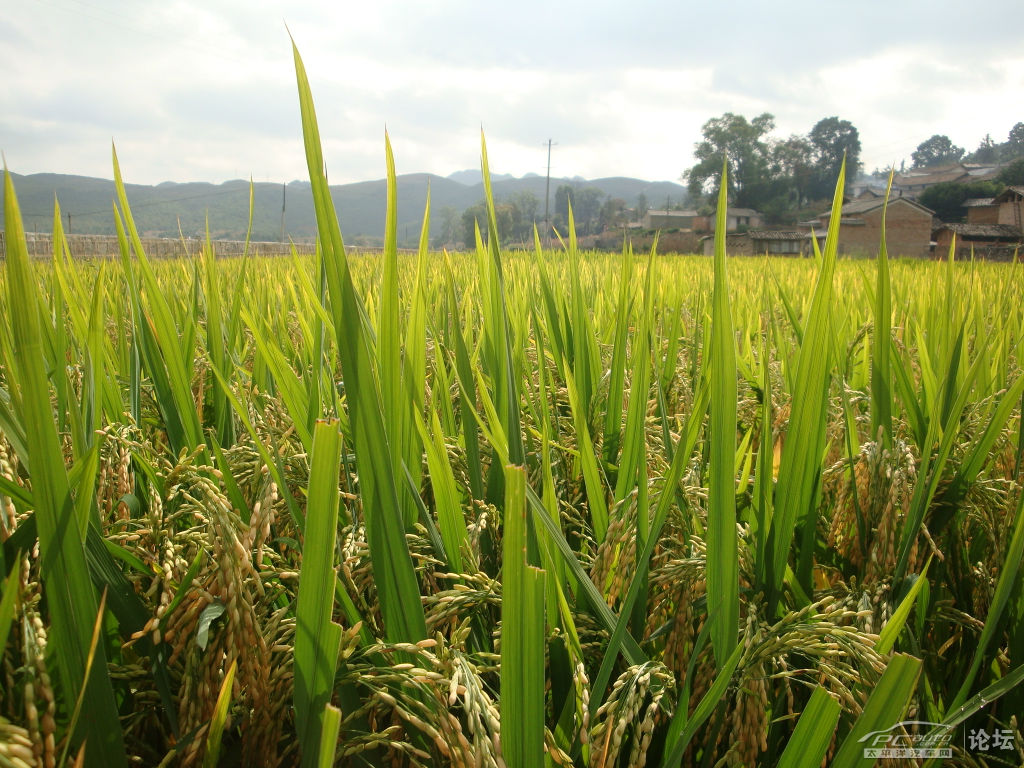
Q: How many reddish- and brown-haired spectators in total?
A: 0